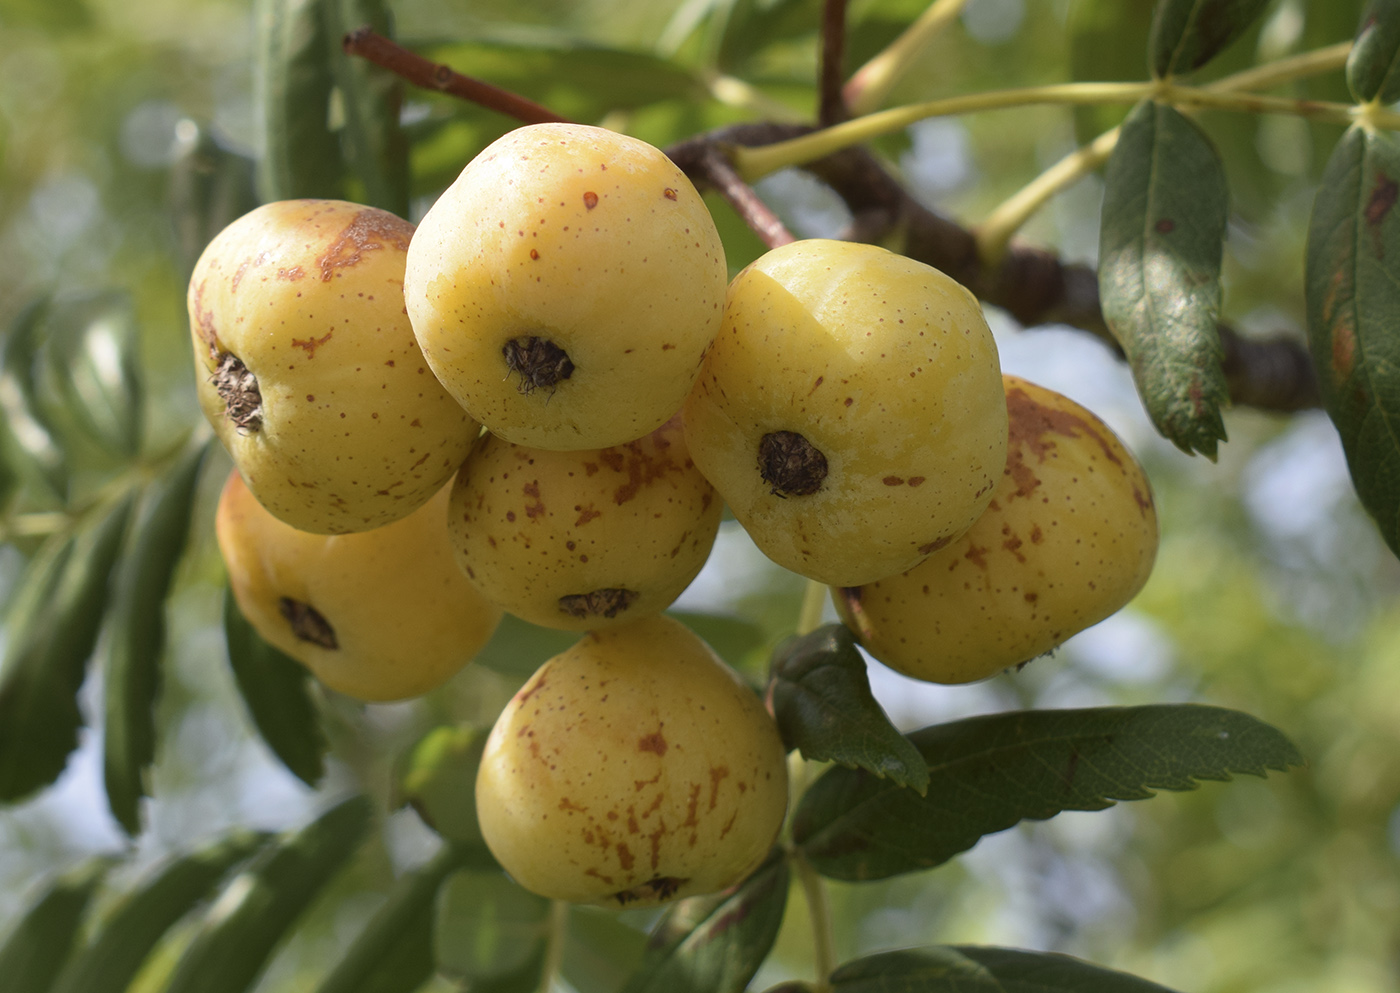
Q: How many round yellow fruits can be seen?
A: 7